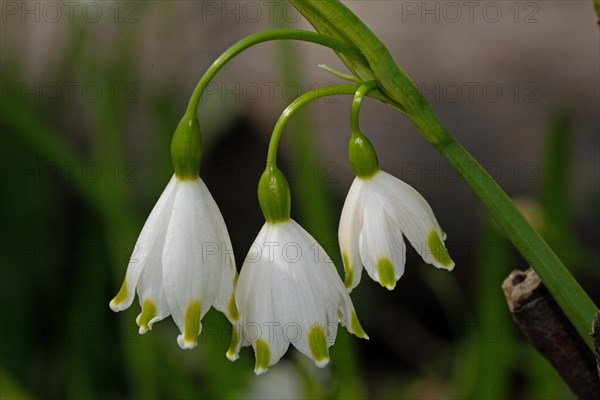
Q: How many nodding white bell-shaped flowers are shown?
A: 3